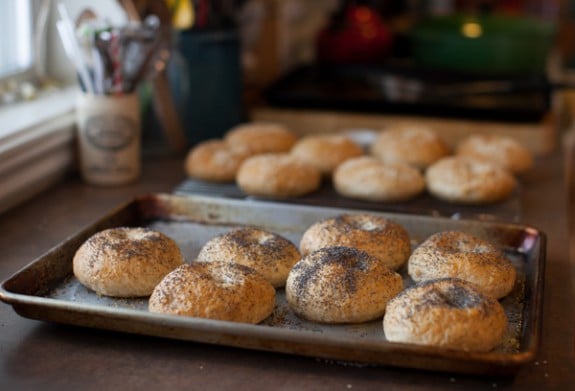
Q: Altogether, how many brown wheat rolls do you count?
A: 15